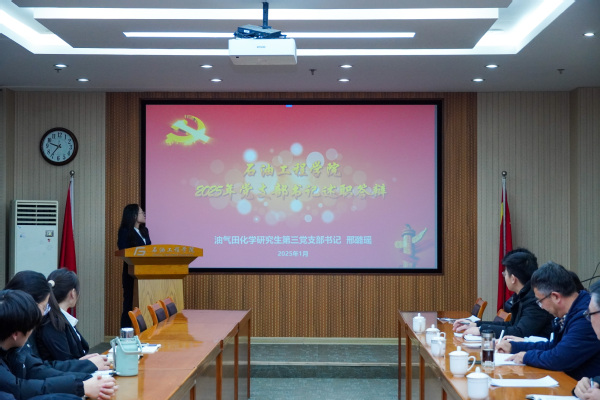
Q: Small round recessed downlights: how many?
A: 9